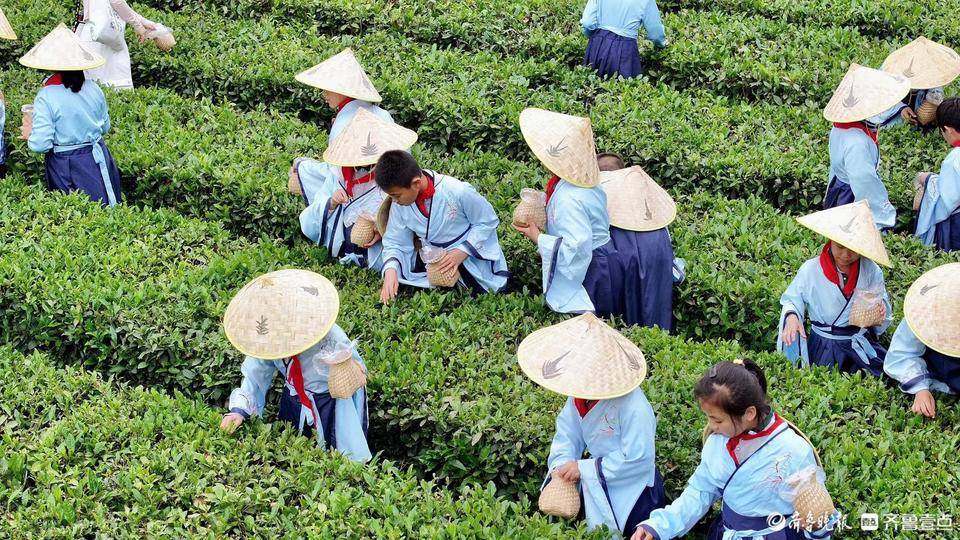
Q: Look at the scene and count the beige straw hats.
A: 12